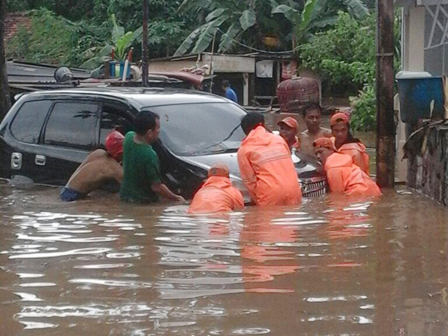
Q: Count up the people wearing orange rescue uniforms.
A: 5